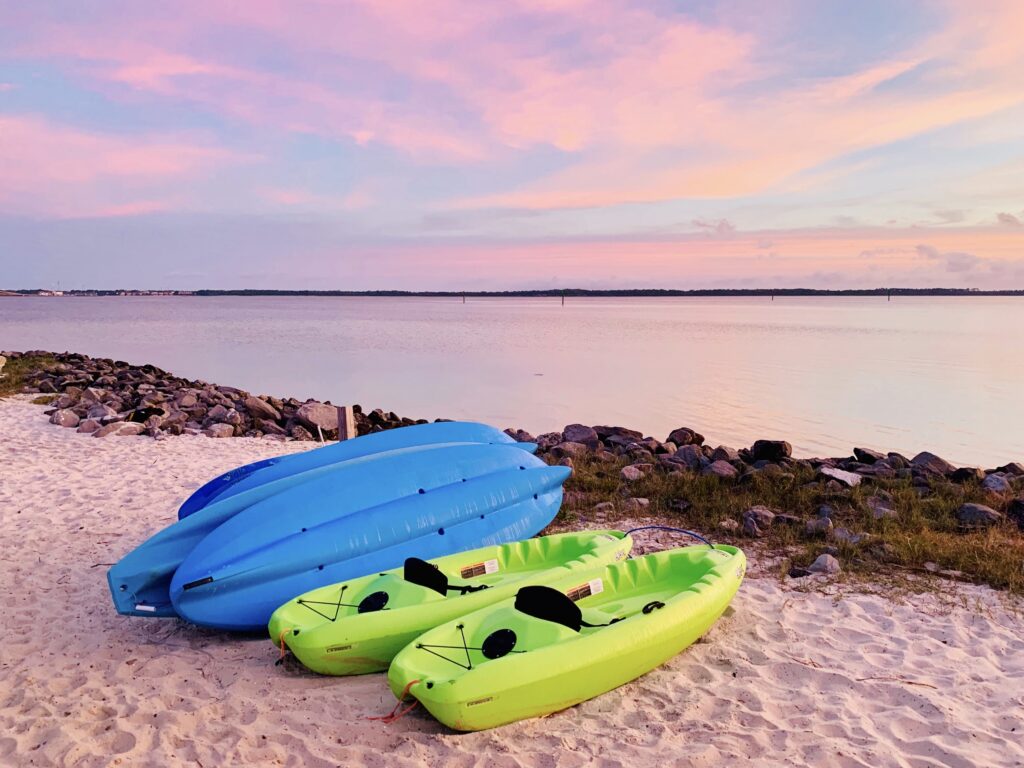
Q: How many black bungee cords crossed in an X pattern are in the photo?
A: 2